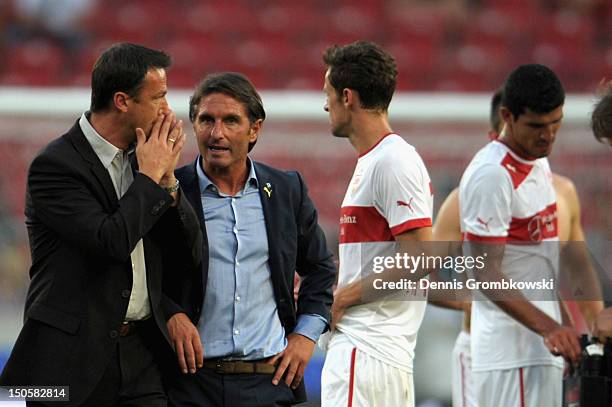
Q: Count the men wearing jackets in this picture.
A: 2